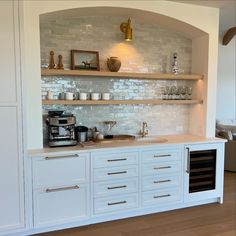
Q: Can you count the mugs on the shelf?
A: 4